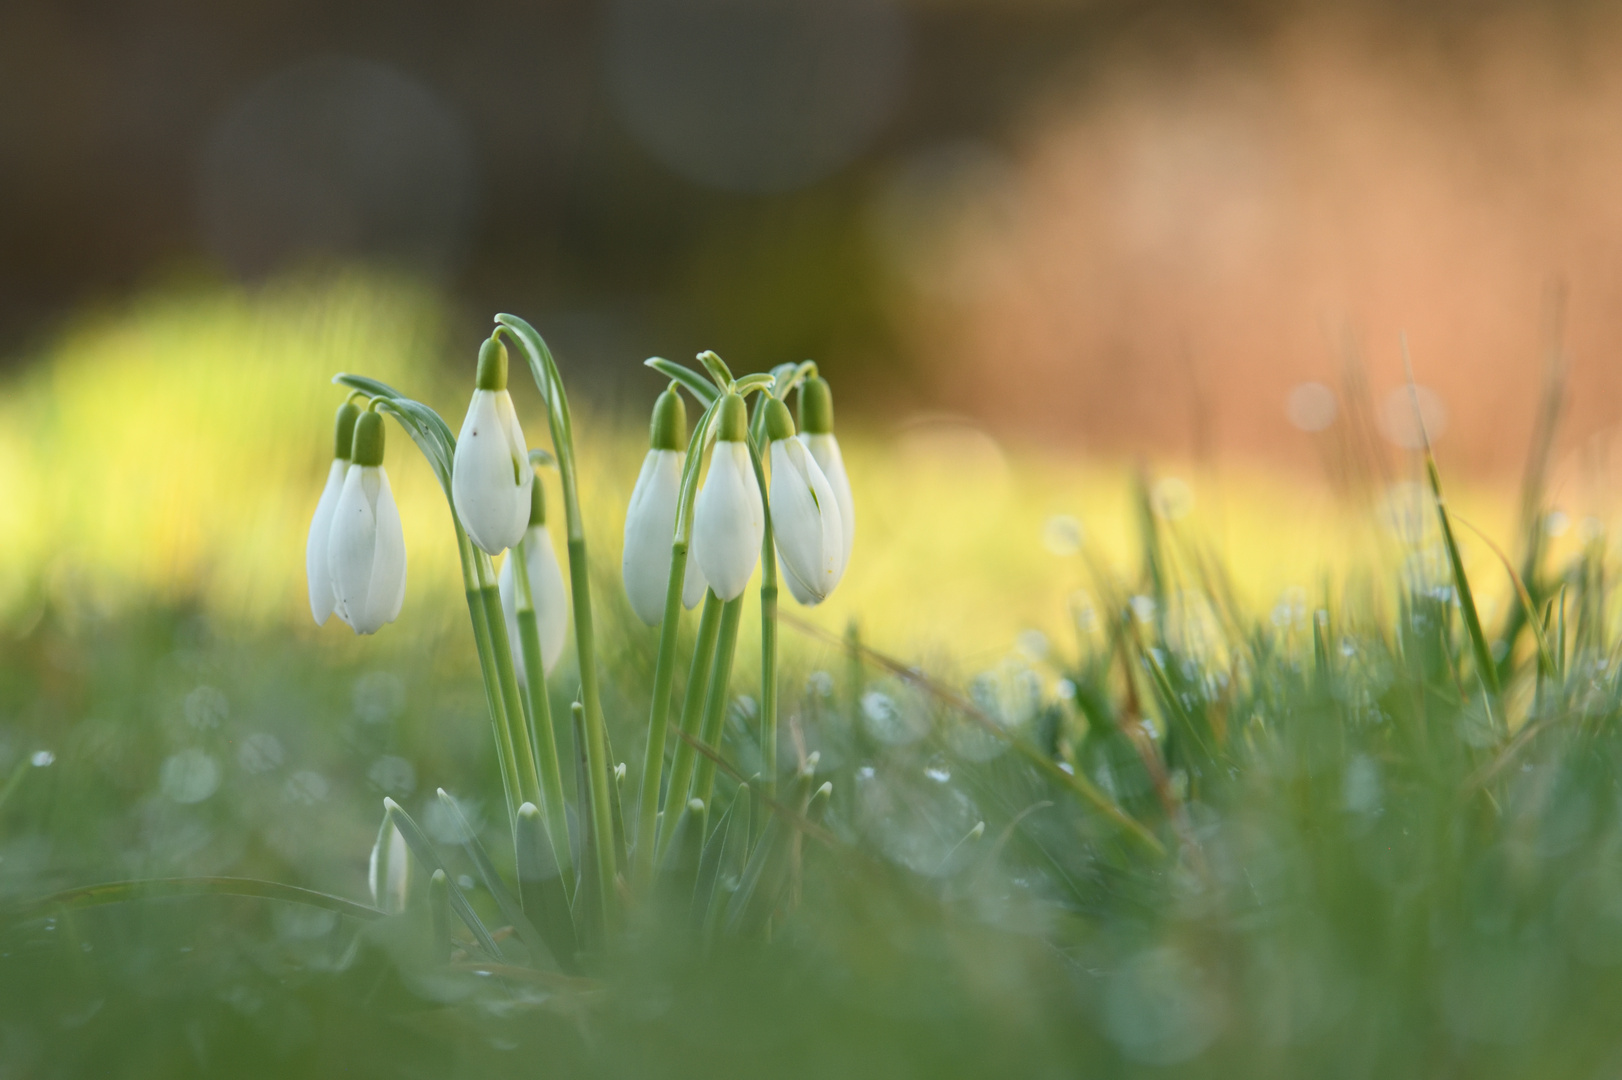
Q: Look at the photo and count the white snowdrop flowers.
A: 8